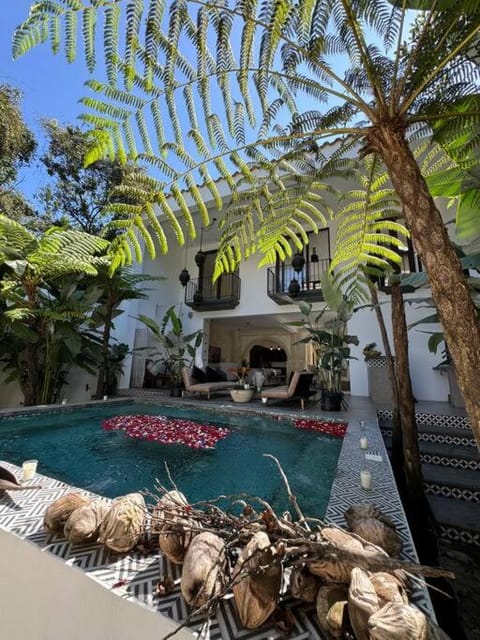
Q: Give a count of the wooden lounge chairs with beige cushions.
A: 2